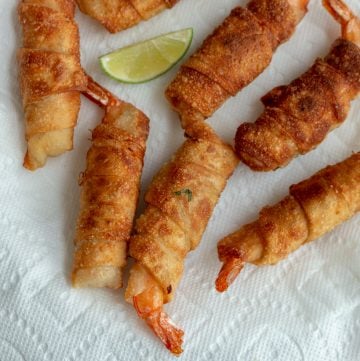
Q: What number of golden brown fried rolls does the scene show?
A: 7